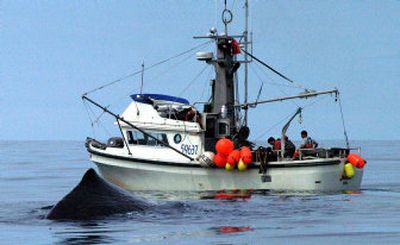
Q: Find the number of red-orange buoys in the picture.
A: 5